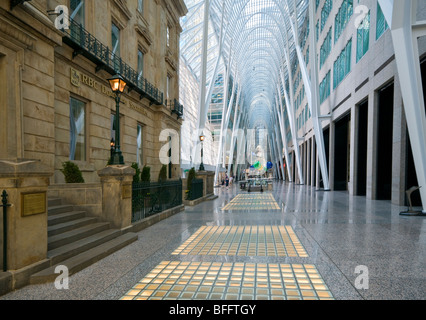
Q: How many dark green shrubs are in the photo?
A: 5